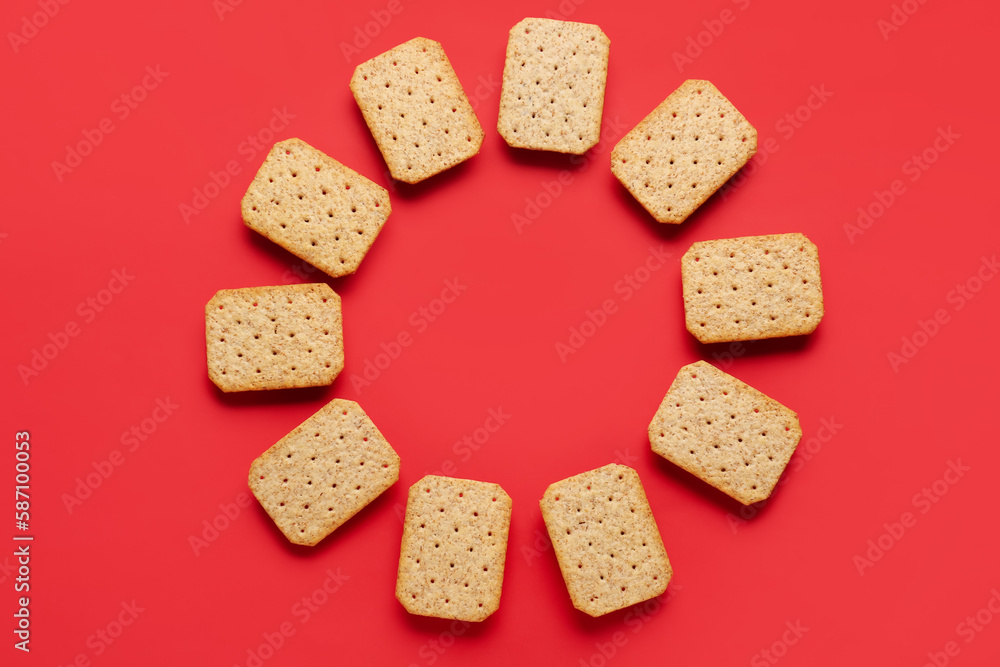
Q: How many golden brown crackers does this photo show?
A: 10